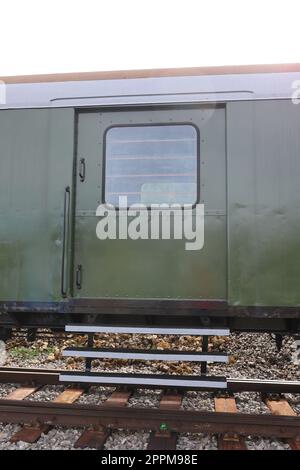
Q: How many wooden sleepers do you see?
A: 6